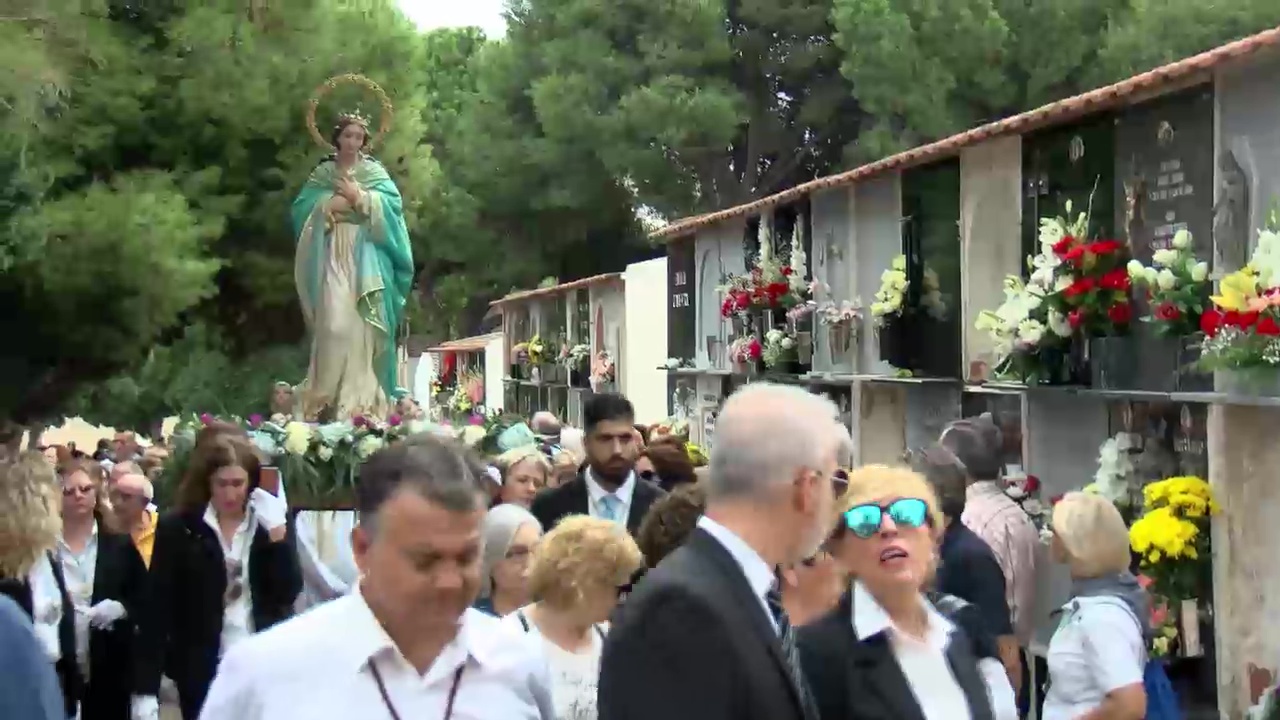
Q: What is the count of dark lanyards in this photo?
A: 1